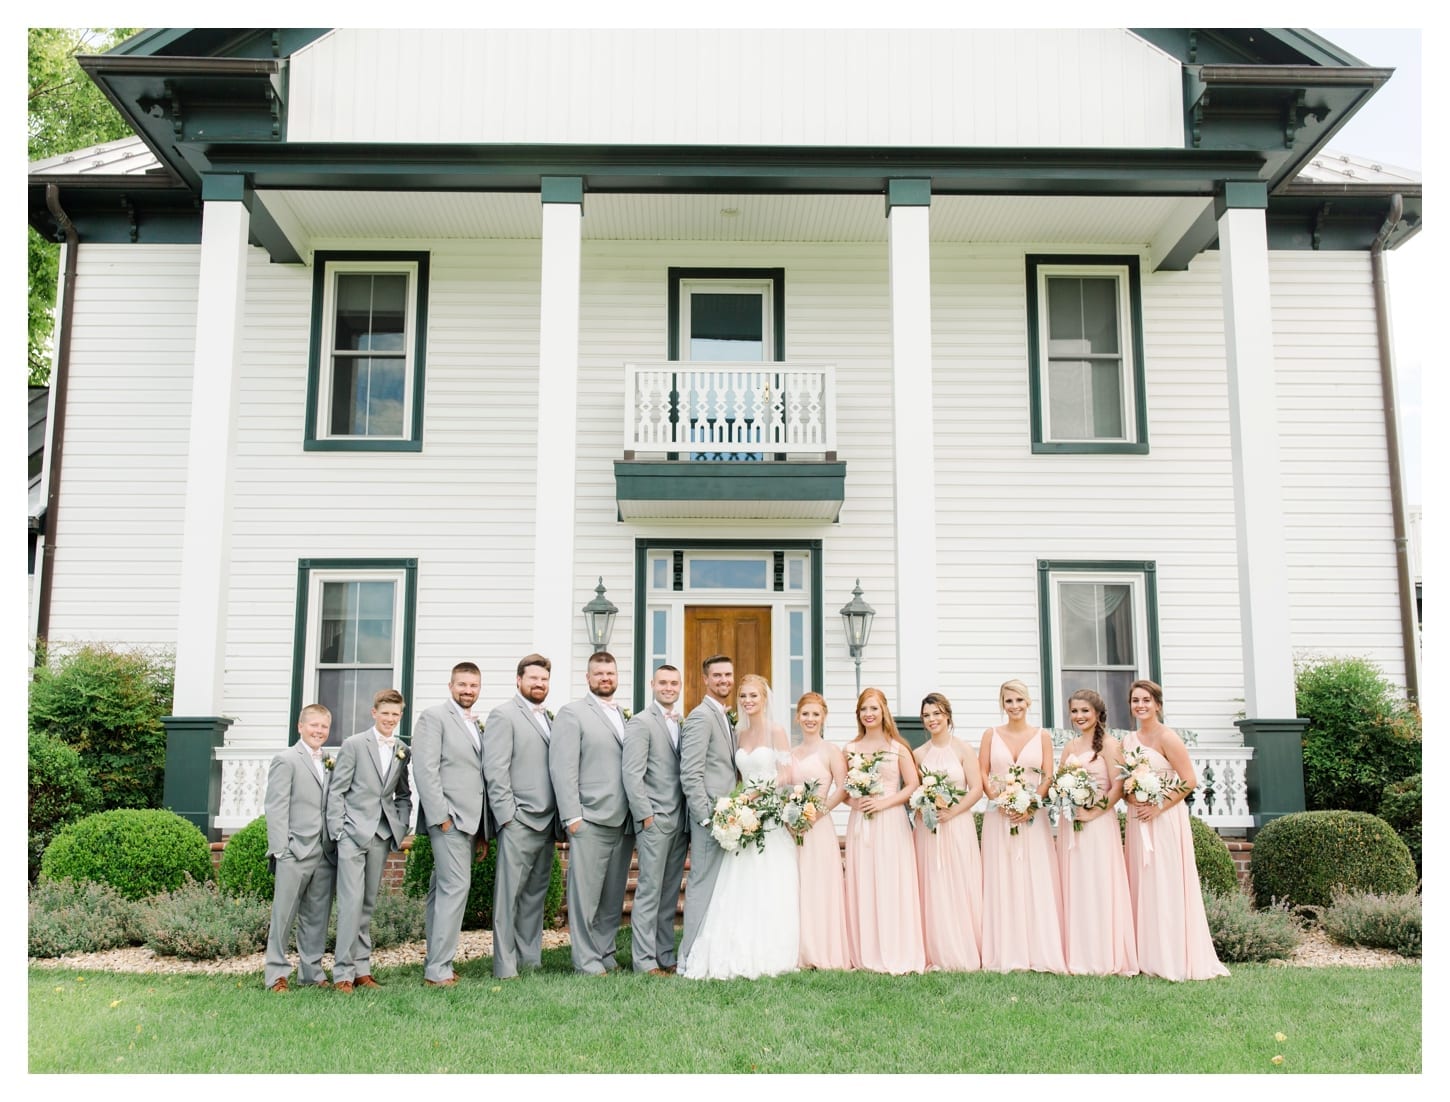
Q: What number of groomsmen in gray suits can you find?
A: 6